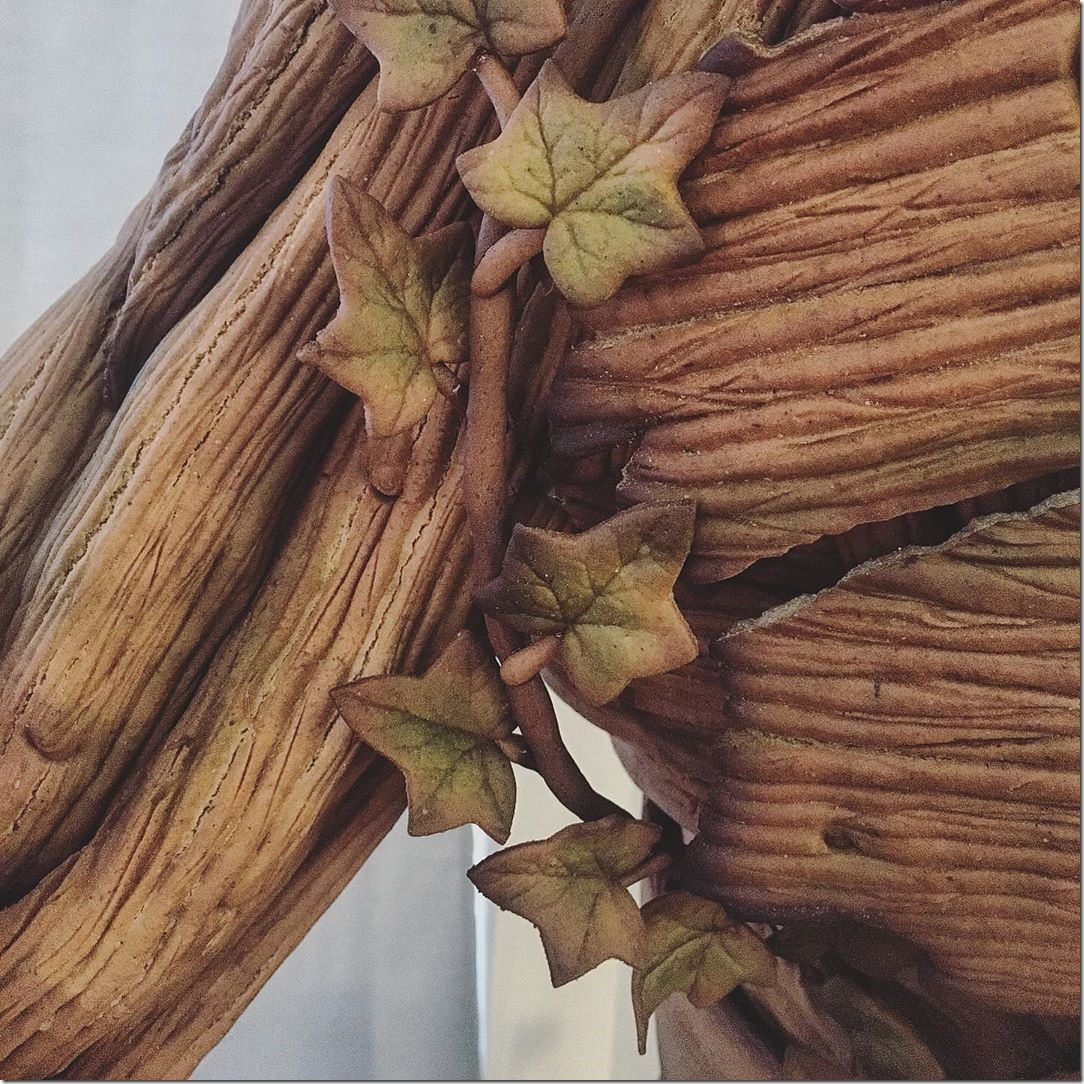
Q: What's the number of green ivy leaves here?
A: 7